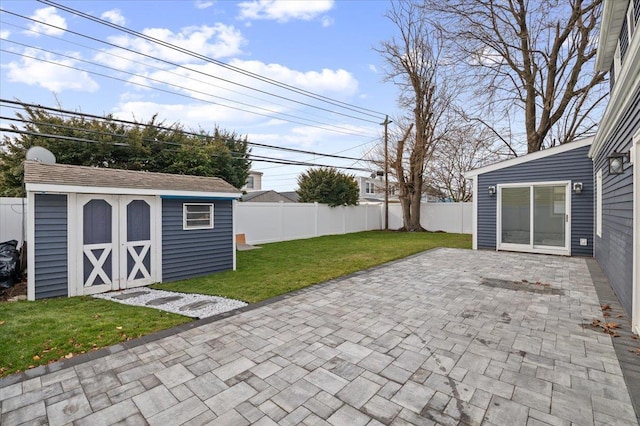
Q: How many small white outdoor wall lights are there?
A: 2